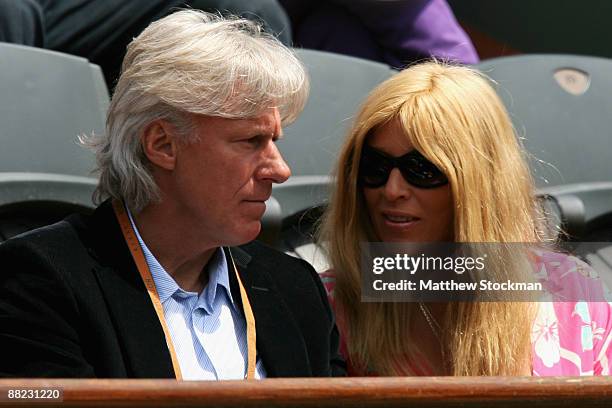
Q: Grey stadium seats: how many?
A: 3